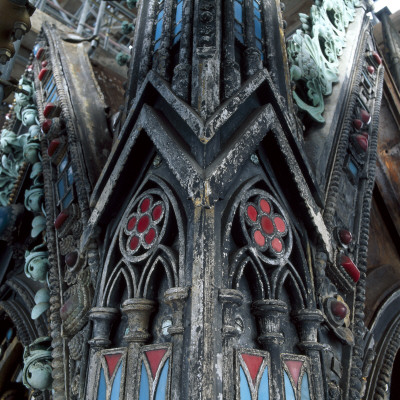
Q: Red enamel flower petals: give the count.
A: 10